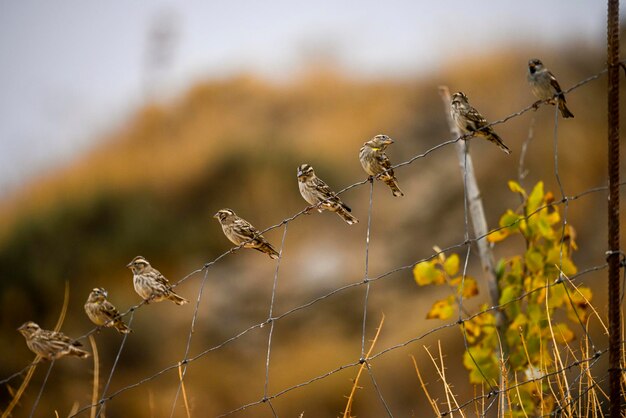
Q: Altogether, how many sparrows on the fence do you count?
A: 8